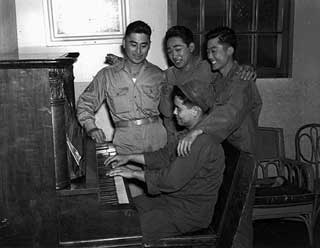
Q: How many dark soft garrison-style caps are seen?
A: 1